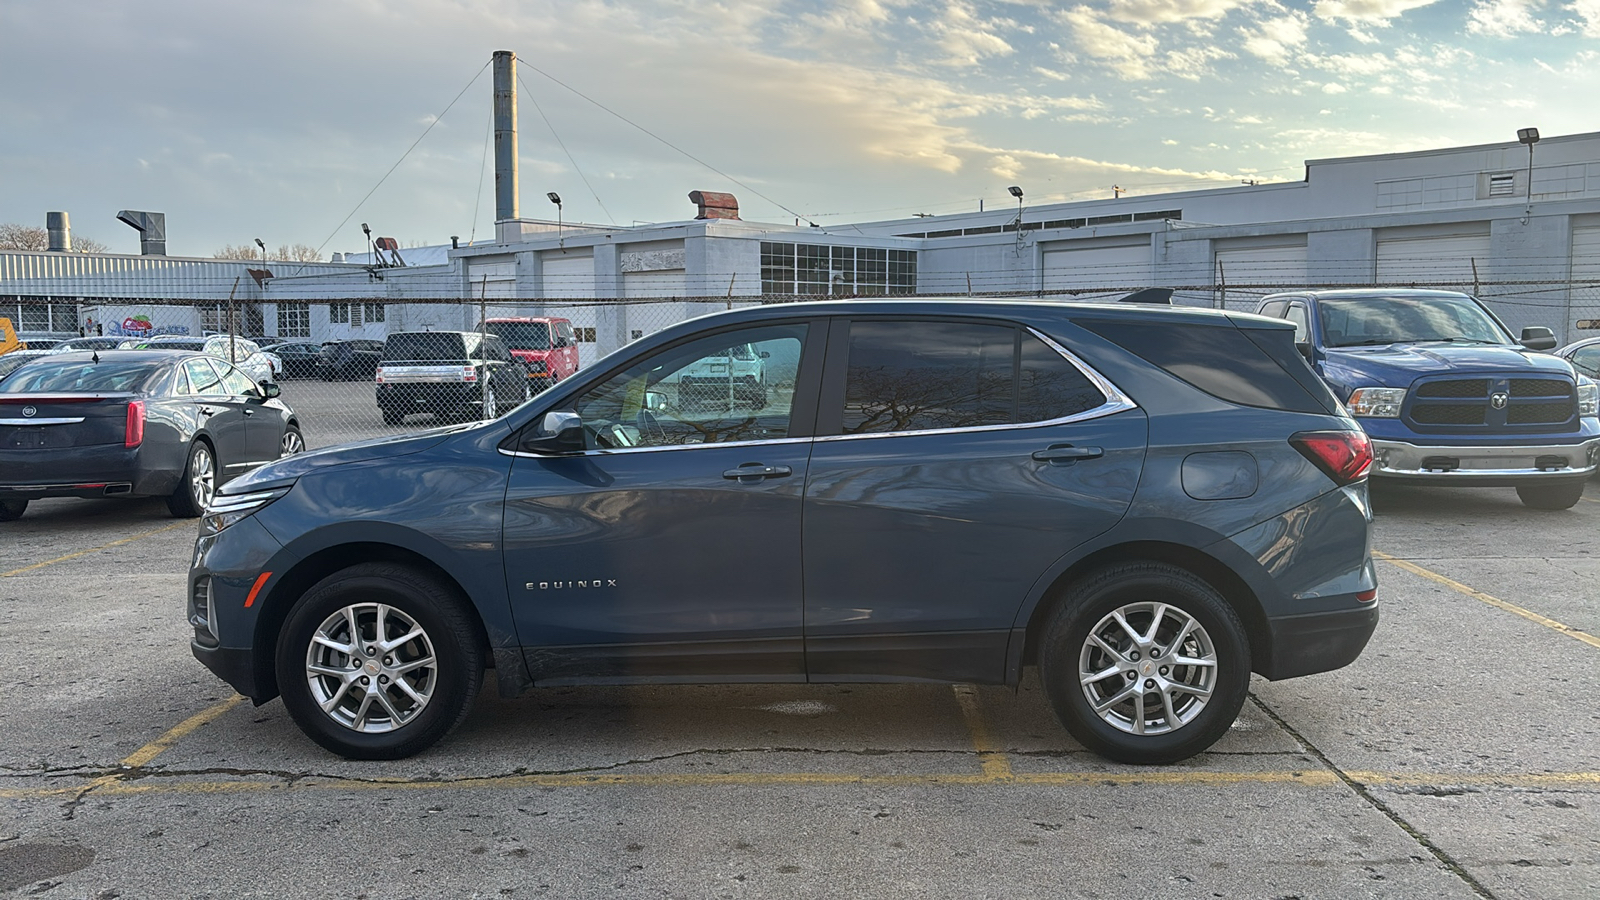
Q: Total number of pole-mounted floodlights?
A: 5